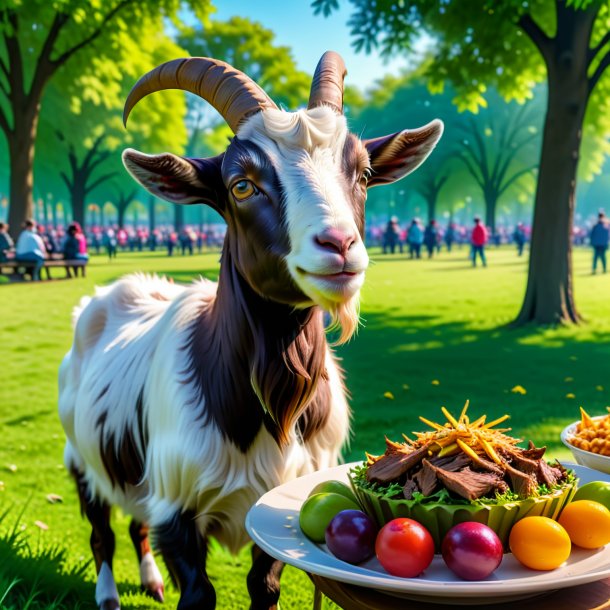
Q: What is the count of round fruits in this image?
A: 8